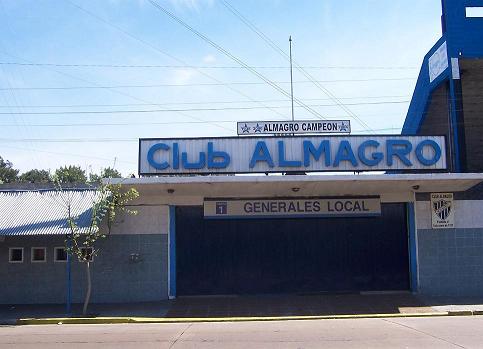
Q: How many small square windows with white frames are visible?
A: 4